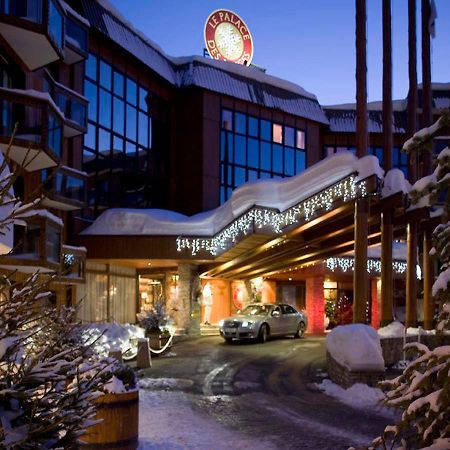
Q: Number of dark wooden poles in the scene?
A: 4